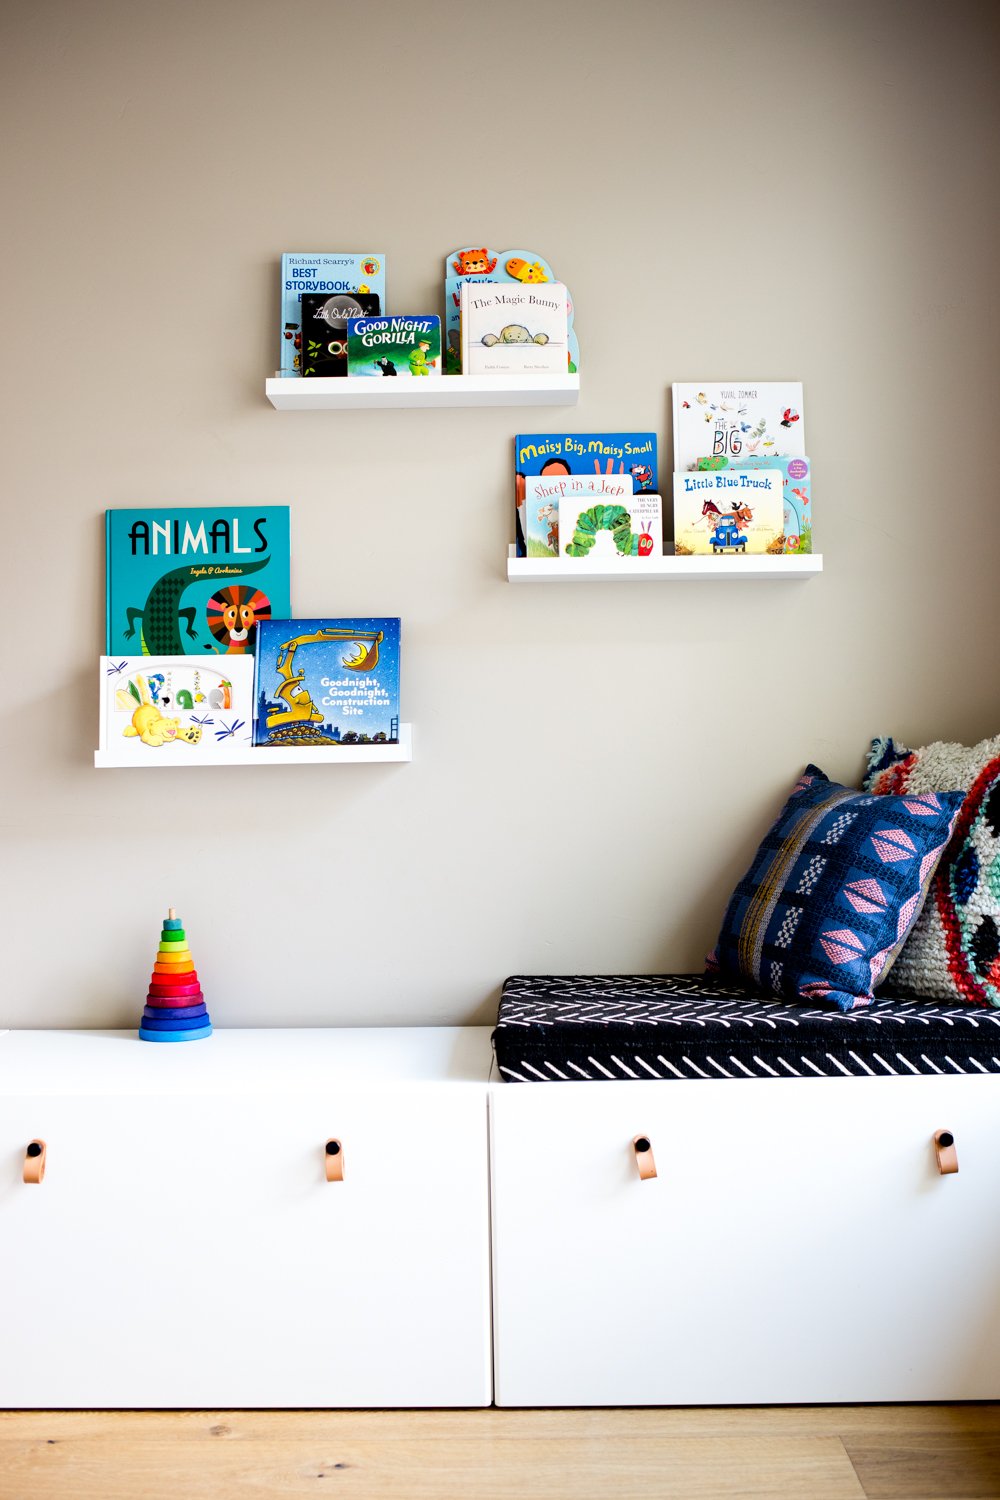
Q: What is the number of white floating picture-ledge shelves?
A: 3